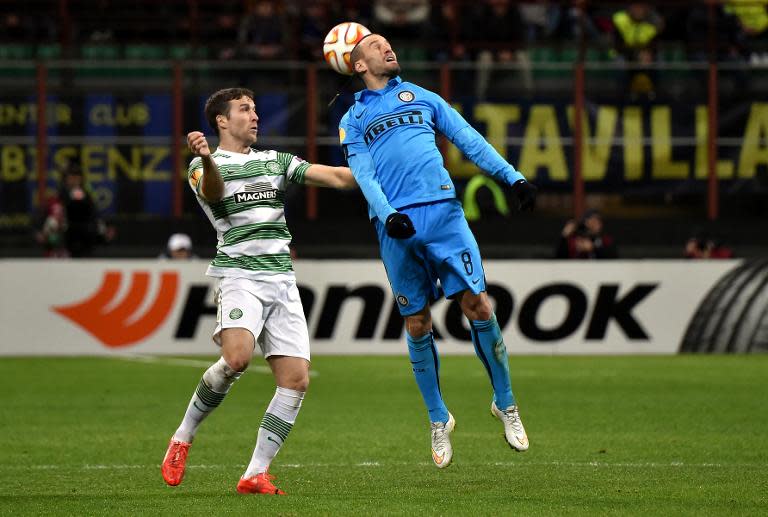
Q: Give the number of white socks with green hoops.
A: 2